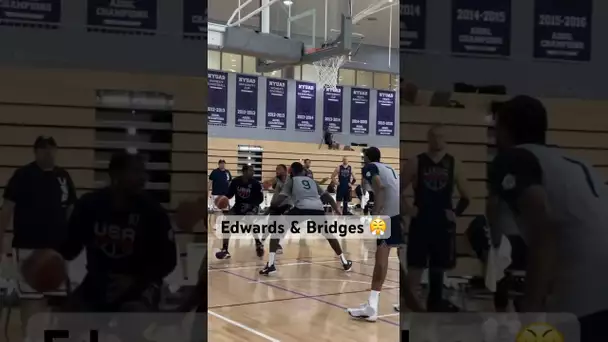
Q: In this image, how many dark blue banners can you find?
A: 7